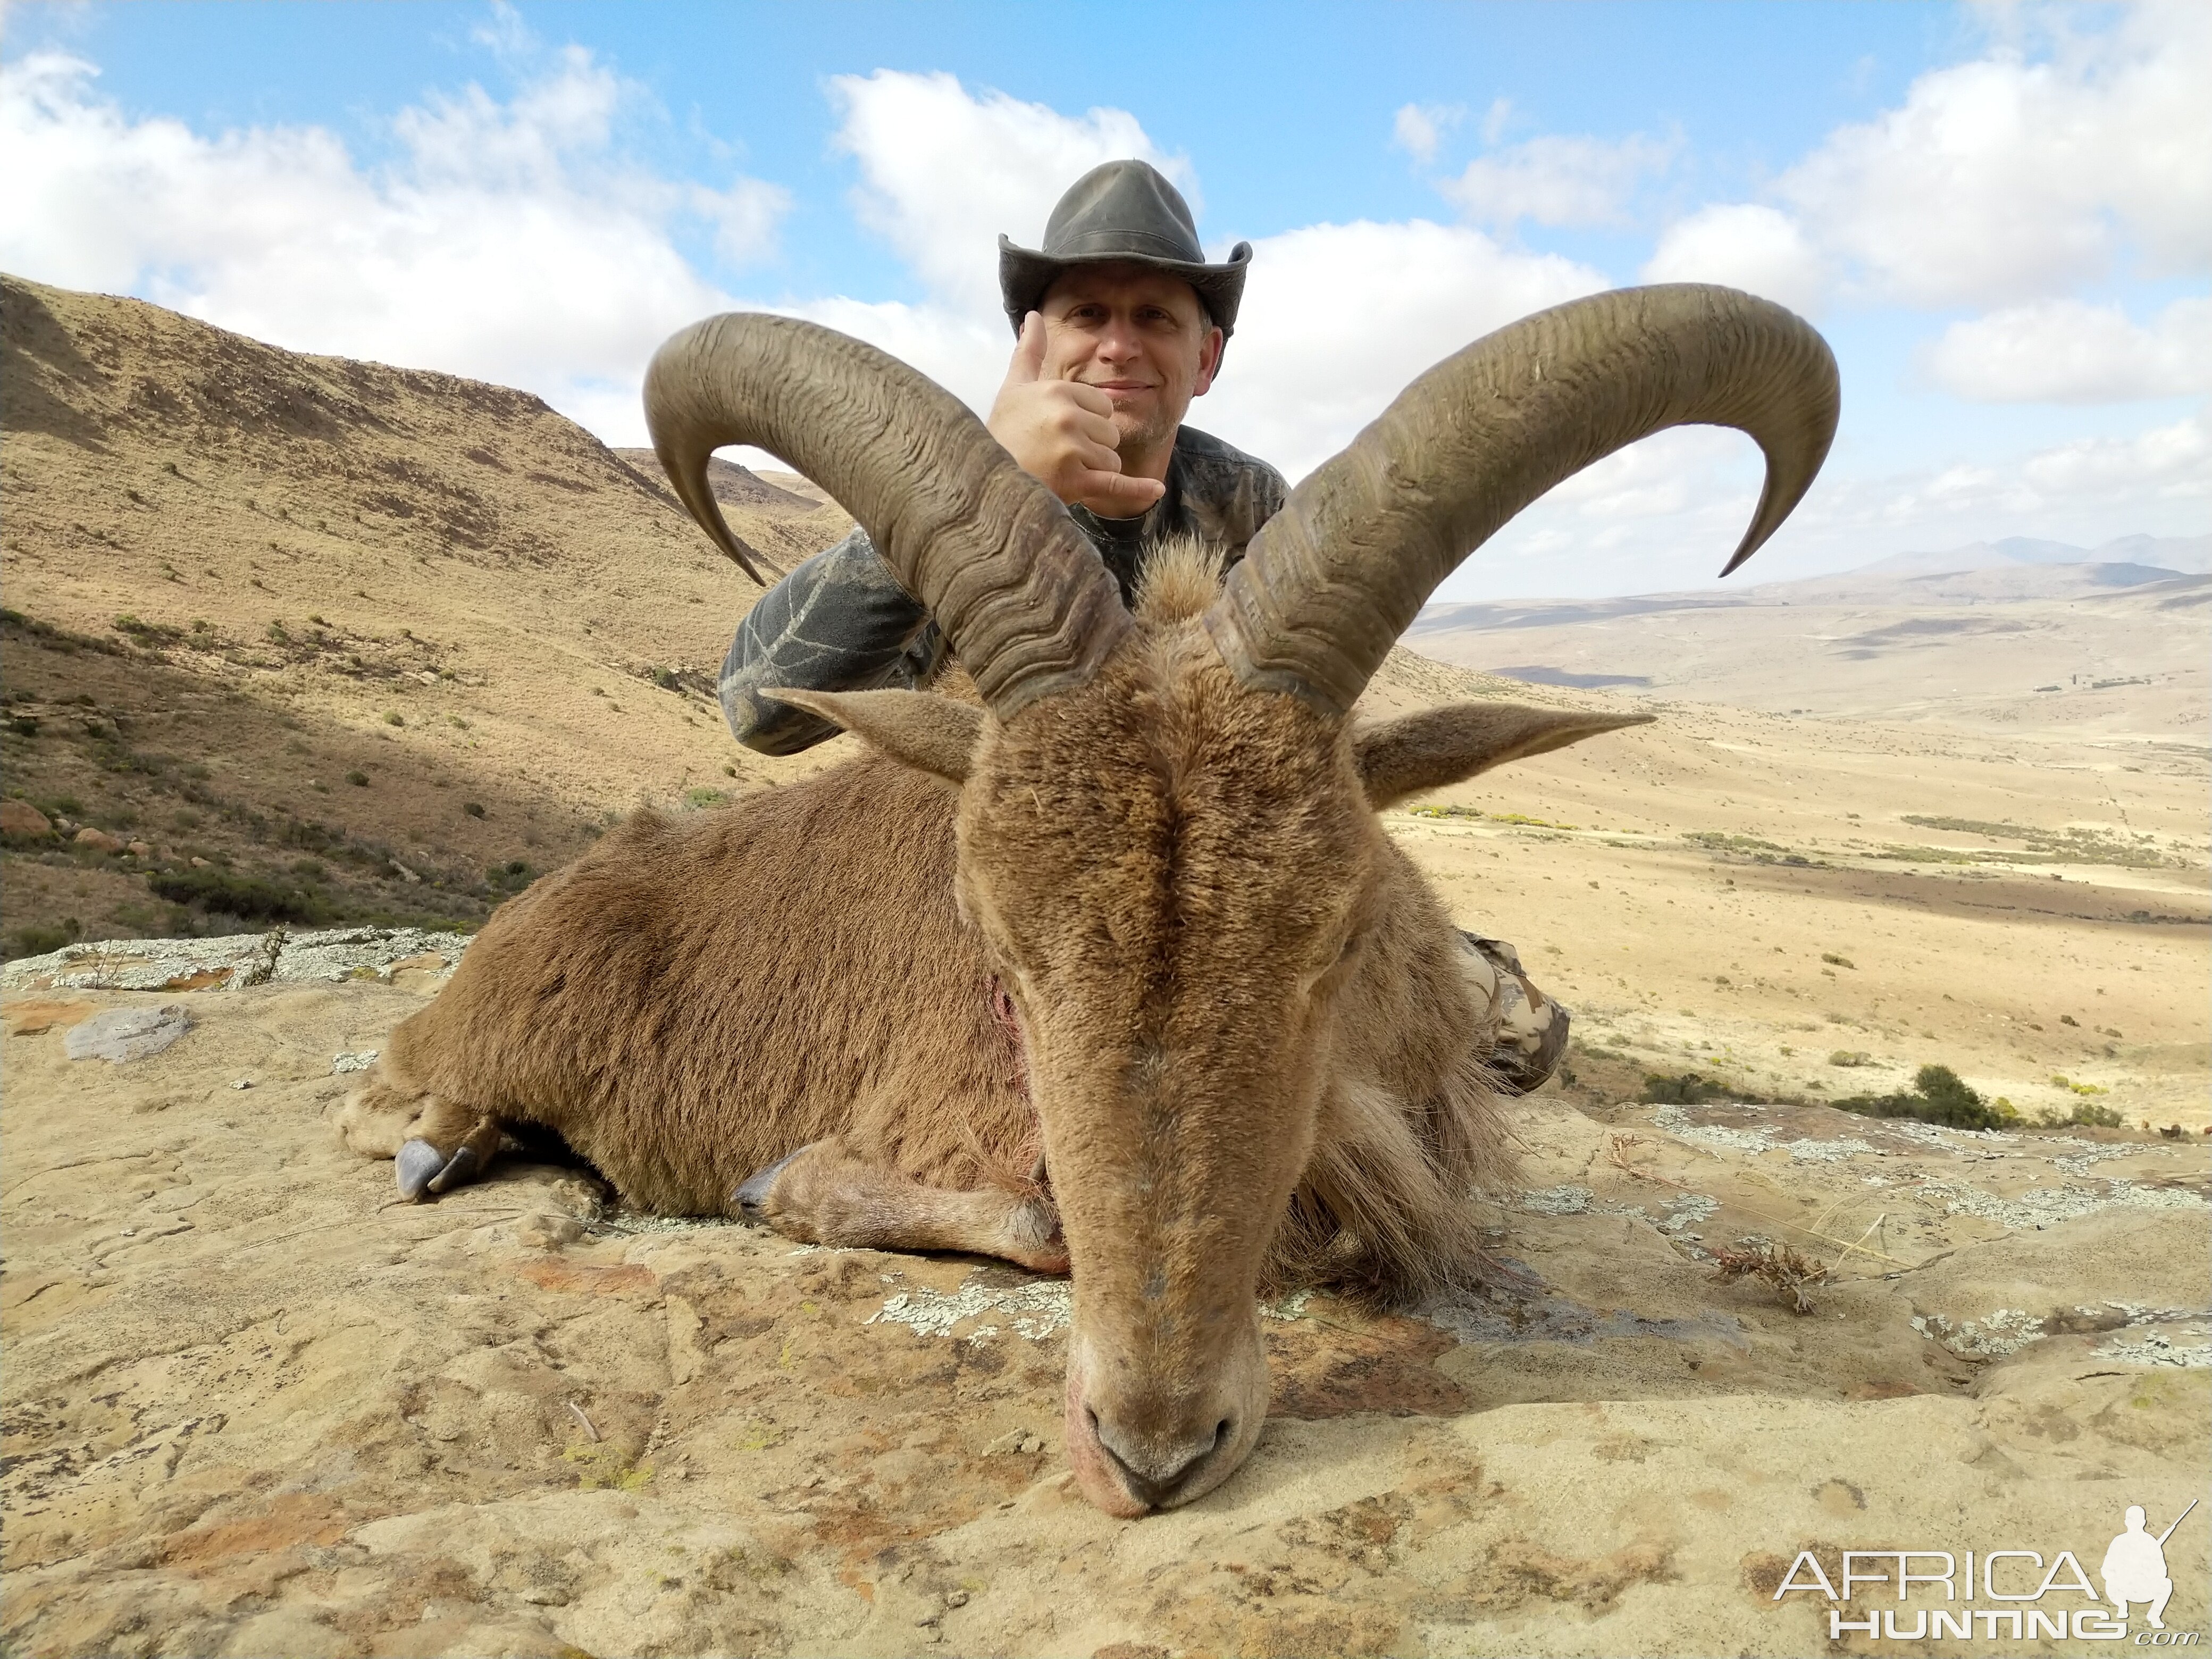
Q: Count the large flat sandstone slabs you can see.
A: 1